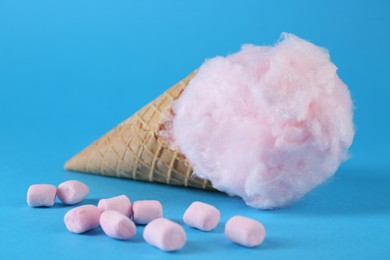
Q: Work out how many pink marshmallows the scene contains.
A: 9